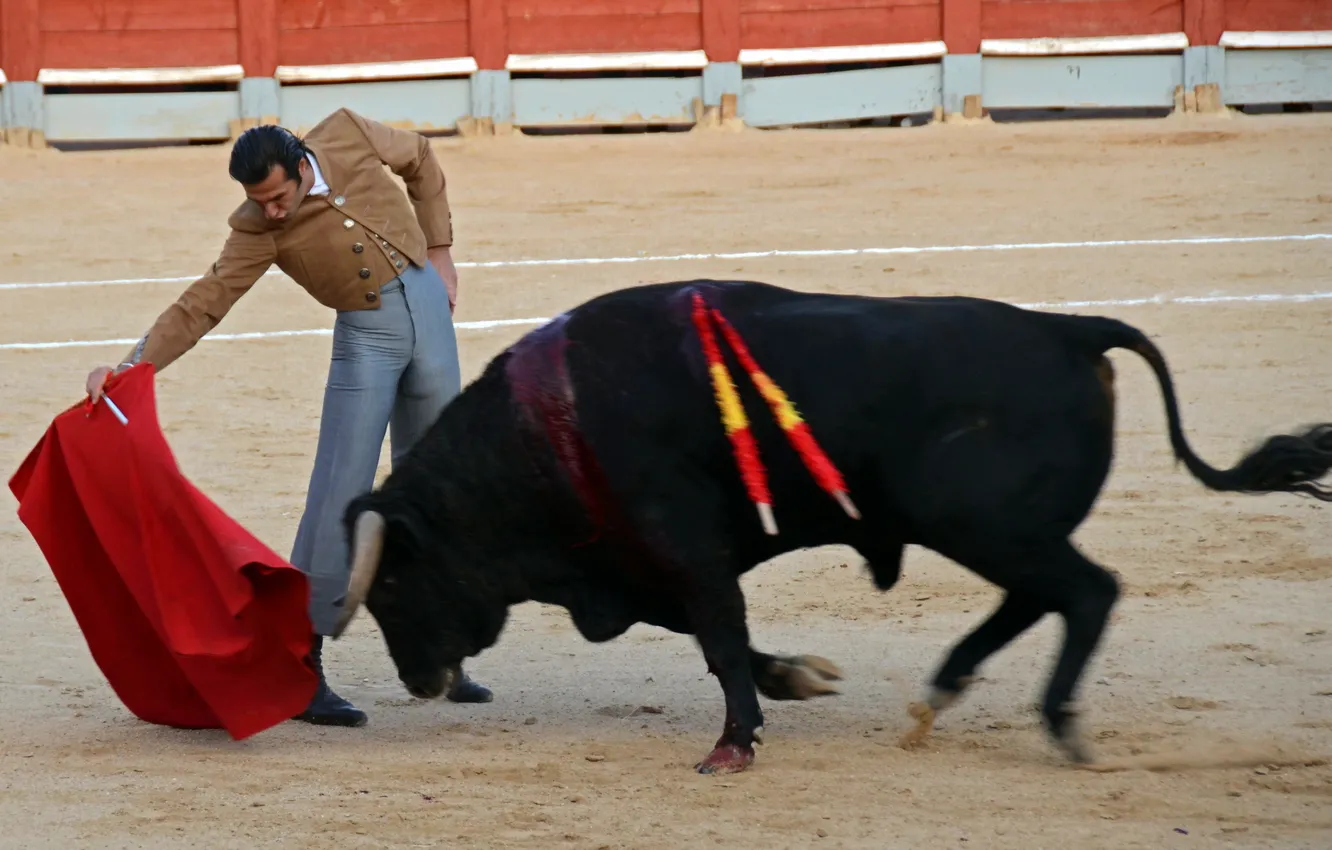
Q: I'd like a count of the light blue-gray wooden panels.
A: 6